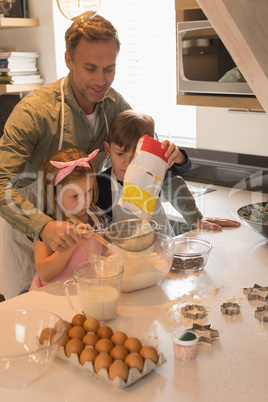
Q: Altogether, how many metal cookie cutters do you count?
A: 5